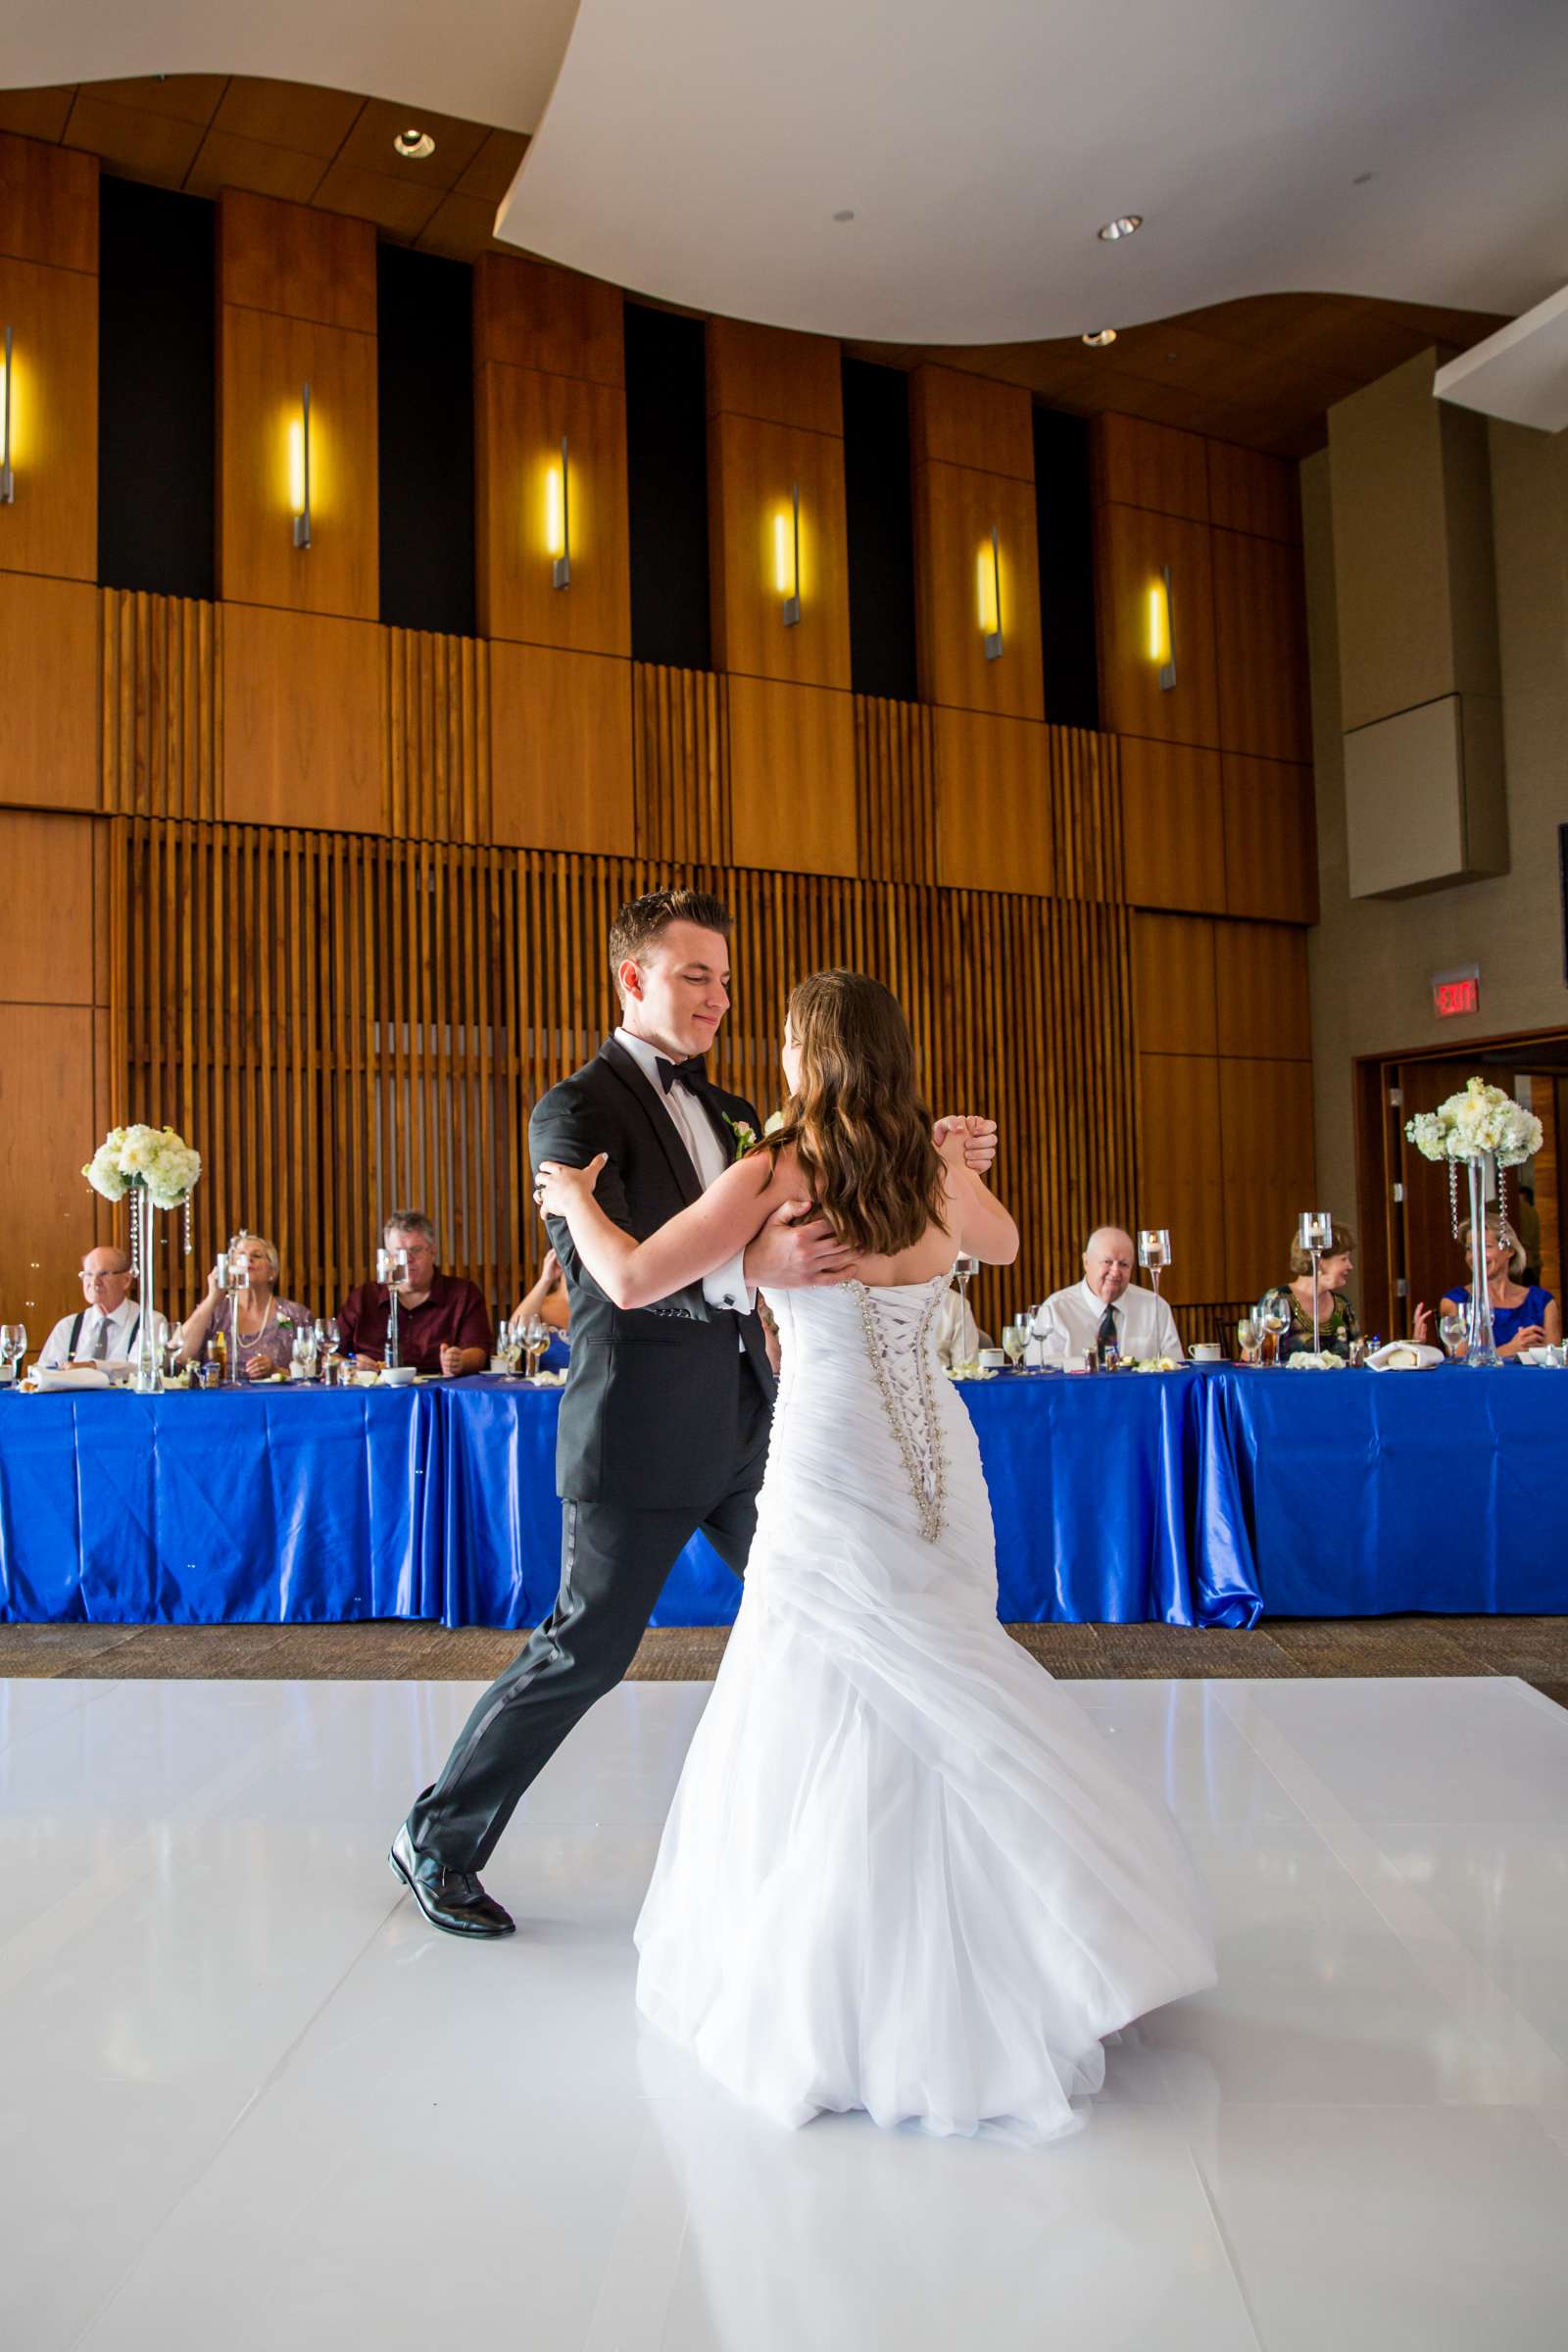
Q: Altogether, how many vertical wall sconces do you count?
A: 6